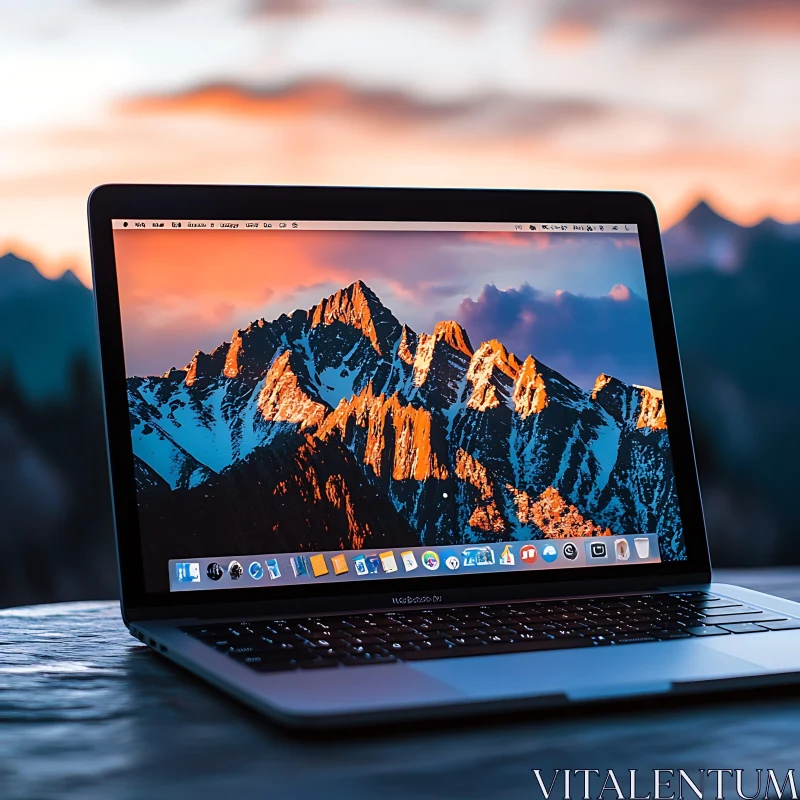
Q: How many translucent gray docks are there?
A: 1